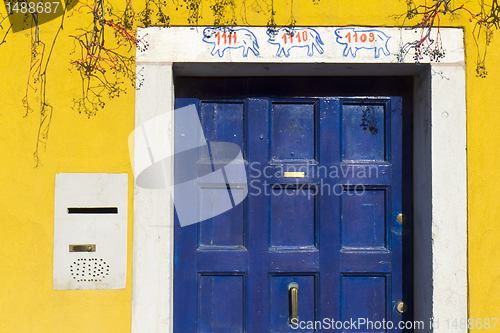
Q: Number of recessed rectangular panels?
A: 9